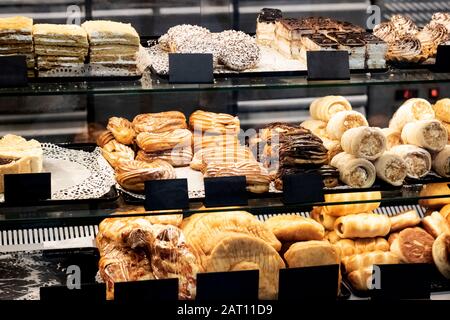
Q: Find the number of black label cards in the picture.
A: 13